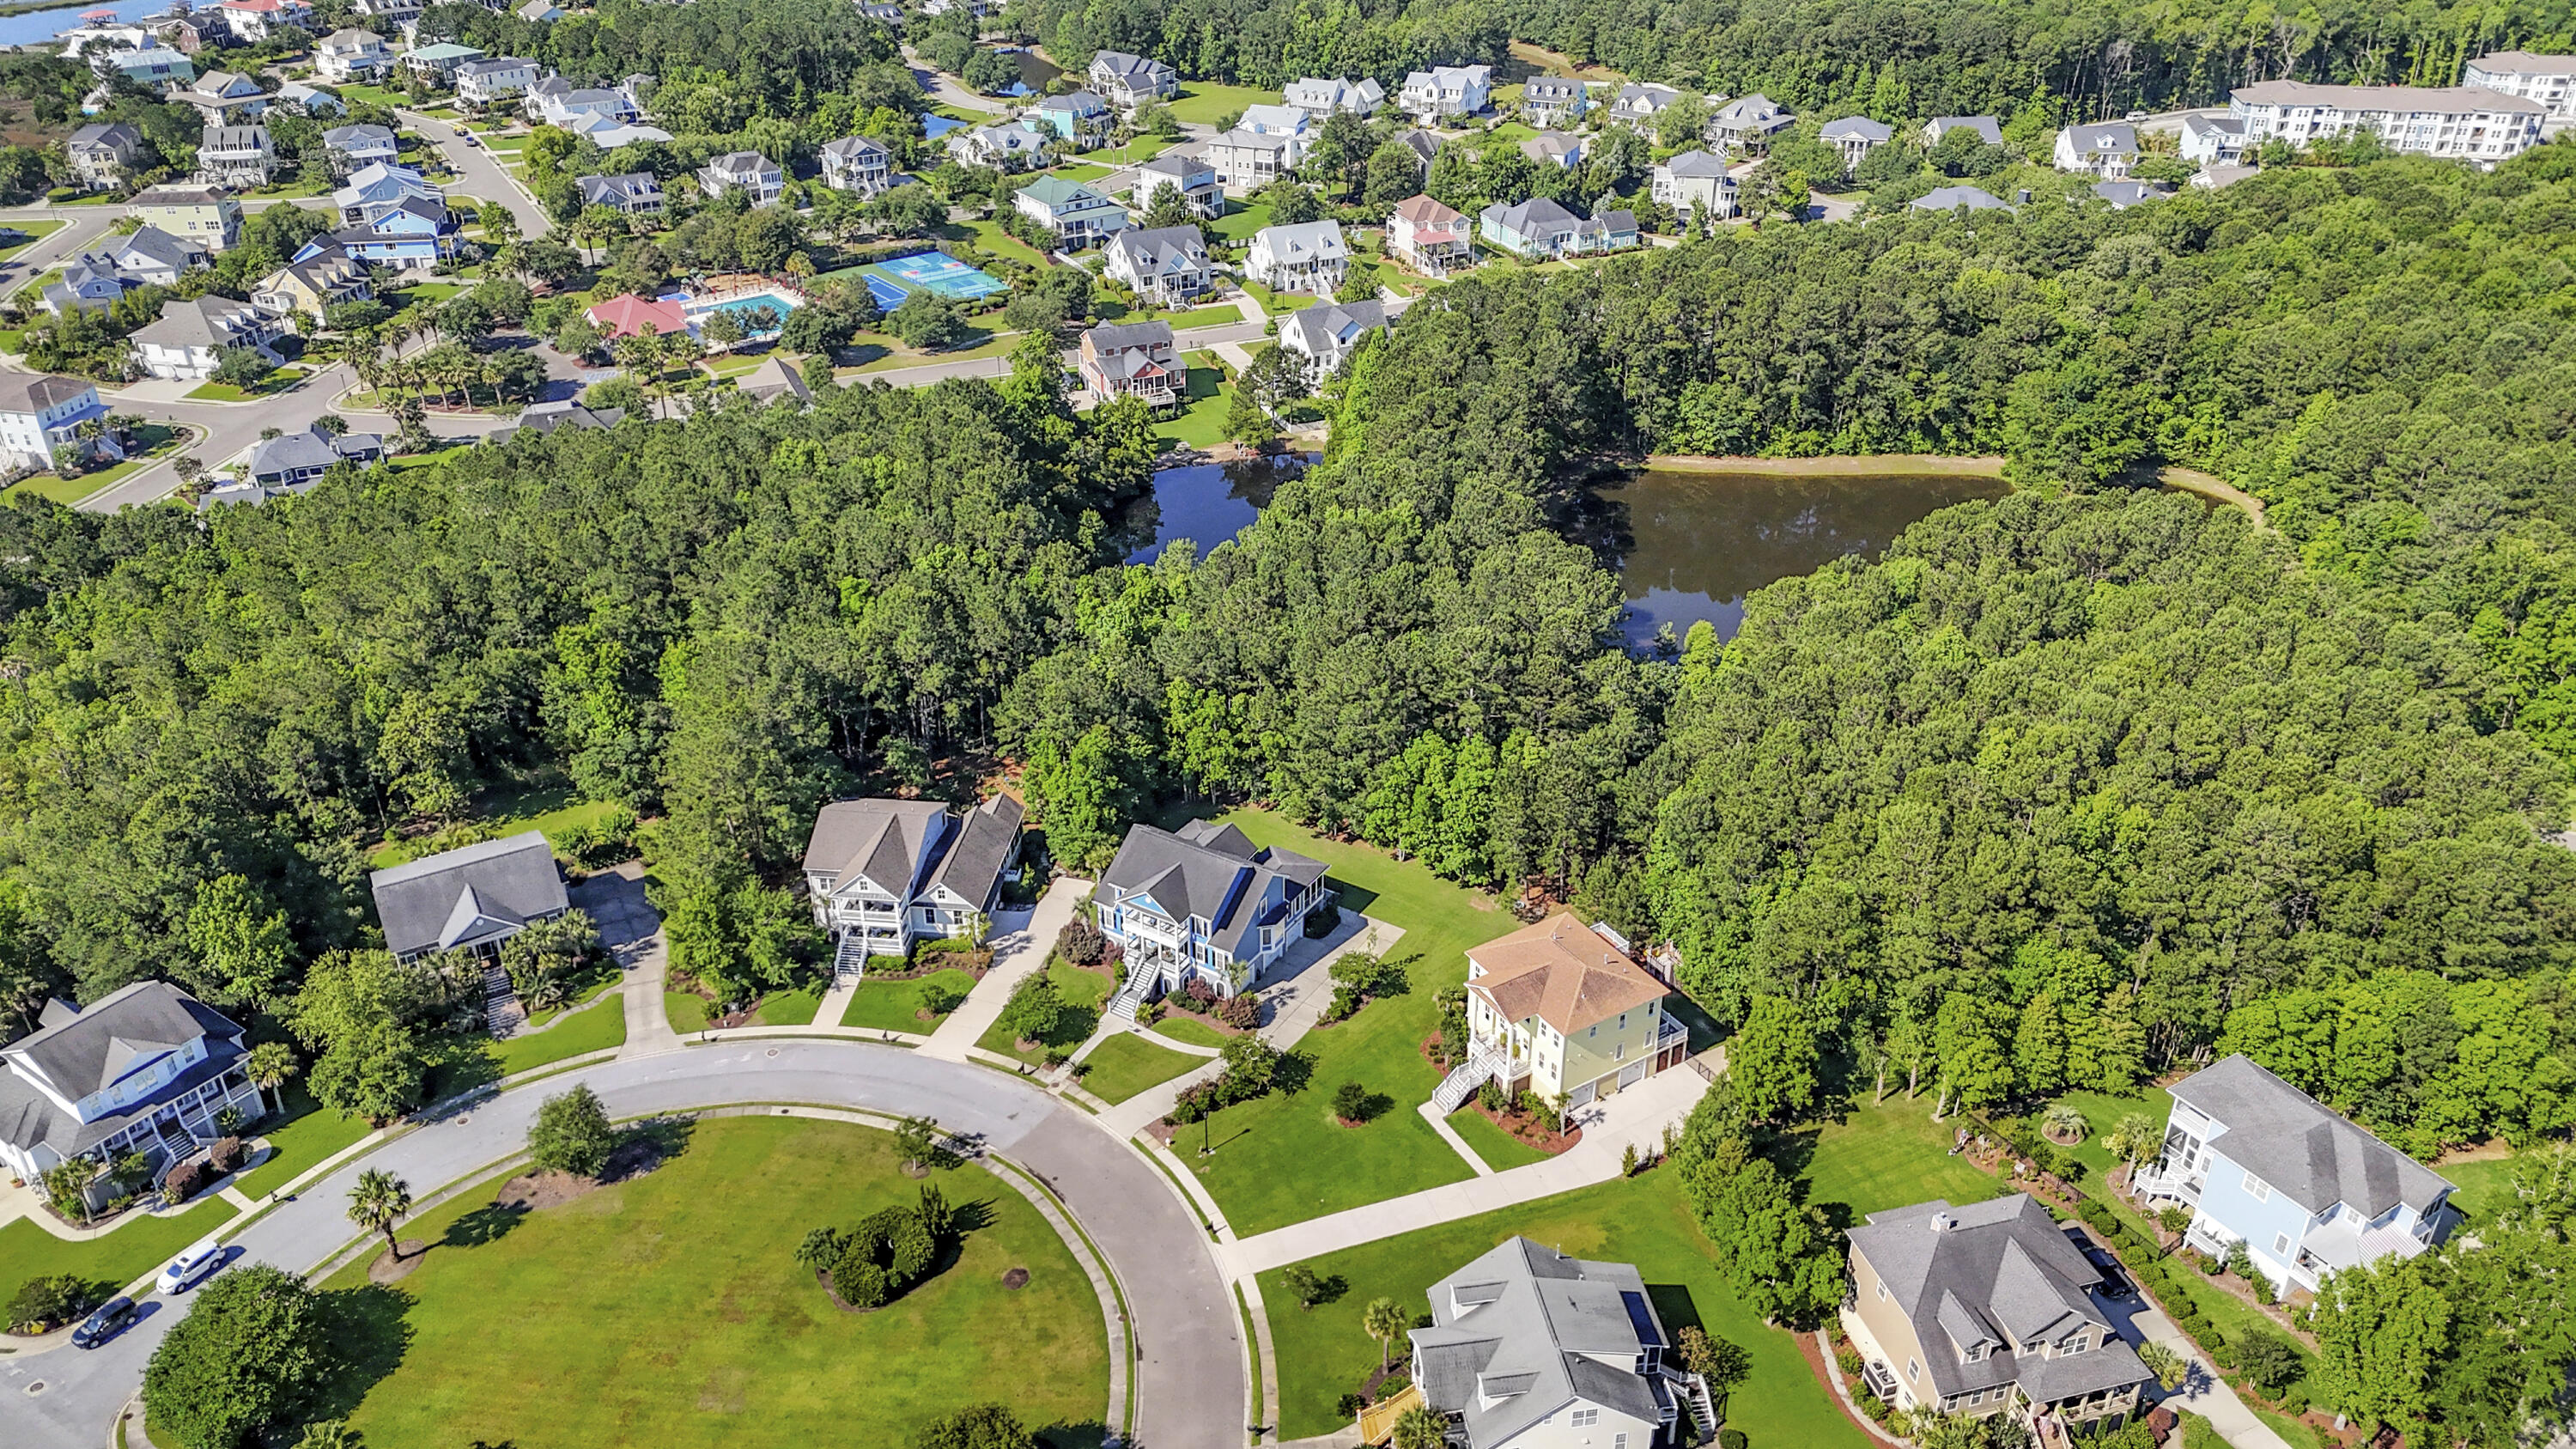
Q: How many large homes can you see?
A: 8